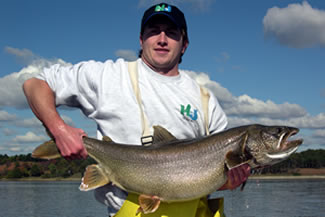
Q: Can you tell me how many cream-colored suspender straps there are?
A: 2